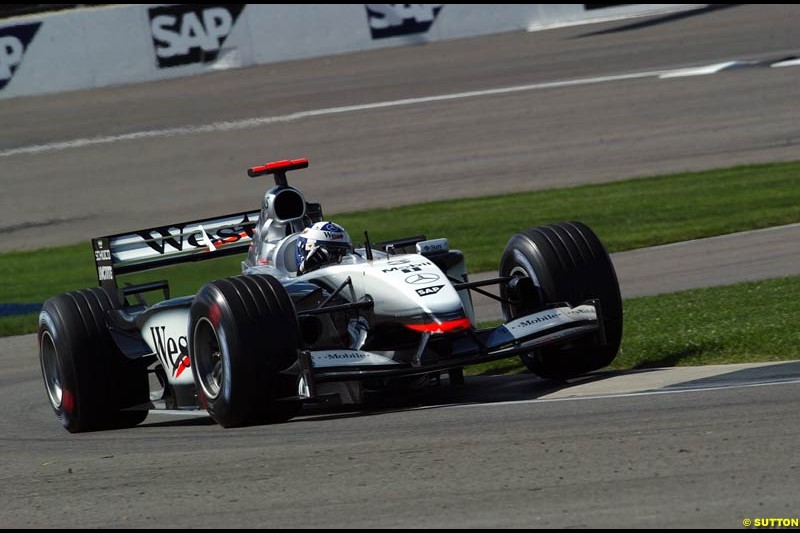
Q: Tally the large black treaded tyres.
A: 3